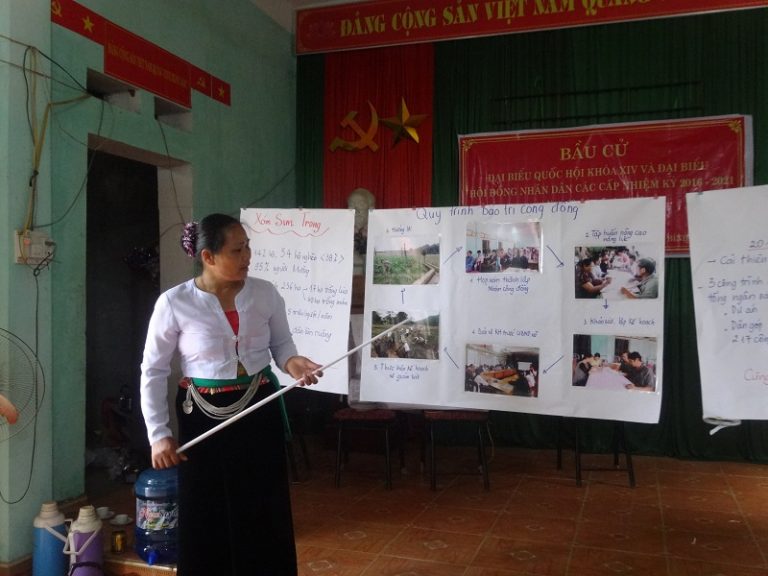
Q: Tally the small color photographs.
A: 6